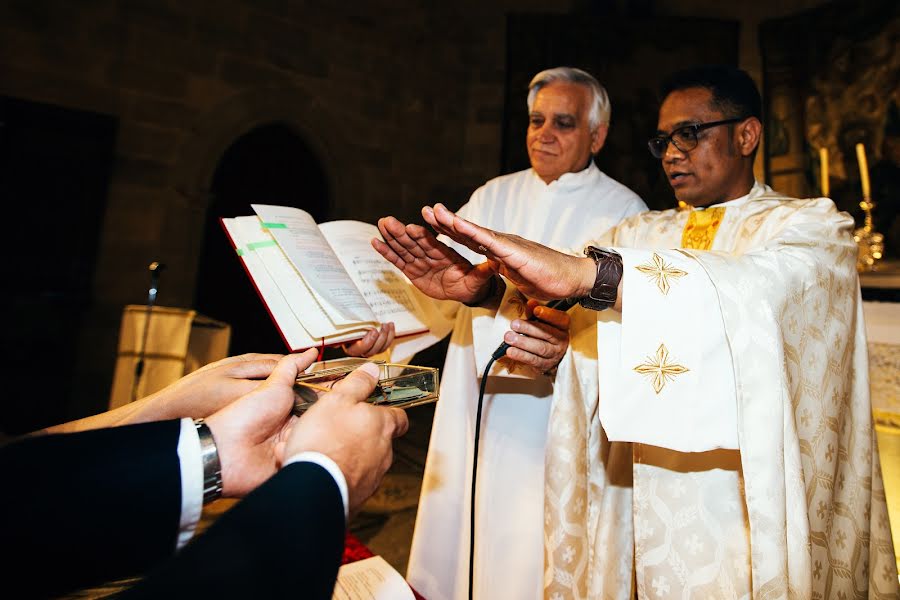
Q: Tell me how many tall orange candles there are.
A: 2